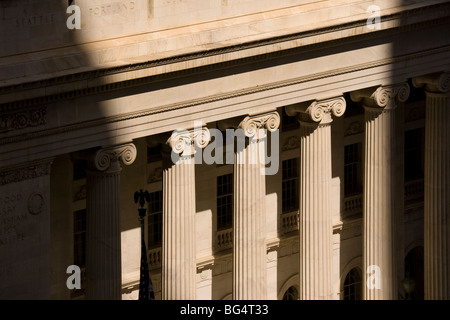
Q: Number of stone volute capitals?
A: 6